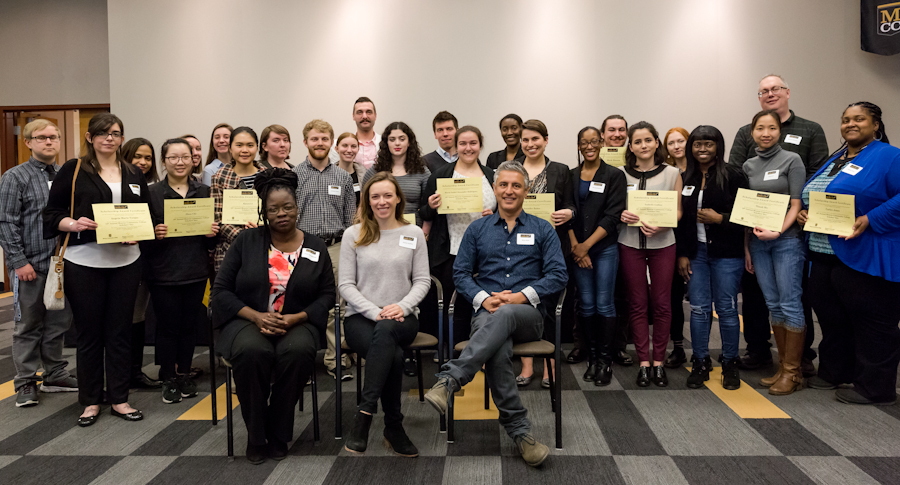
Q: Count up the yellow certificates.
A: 10